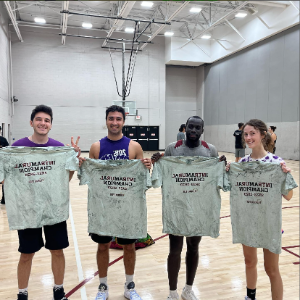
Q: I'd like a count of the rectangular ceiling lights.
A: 8